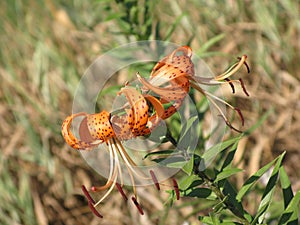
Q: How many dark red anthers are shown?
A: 11